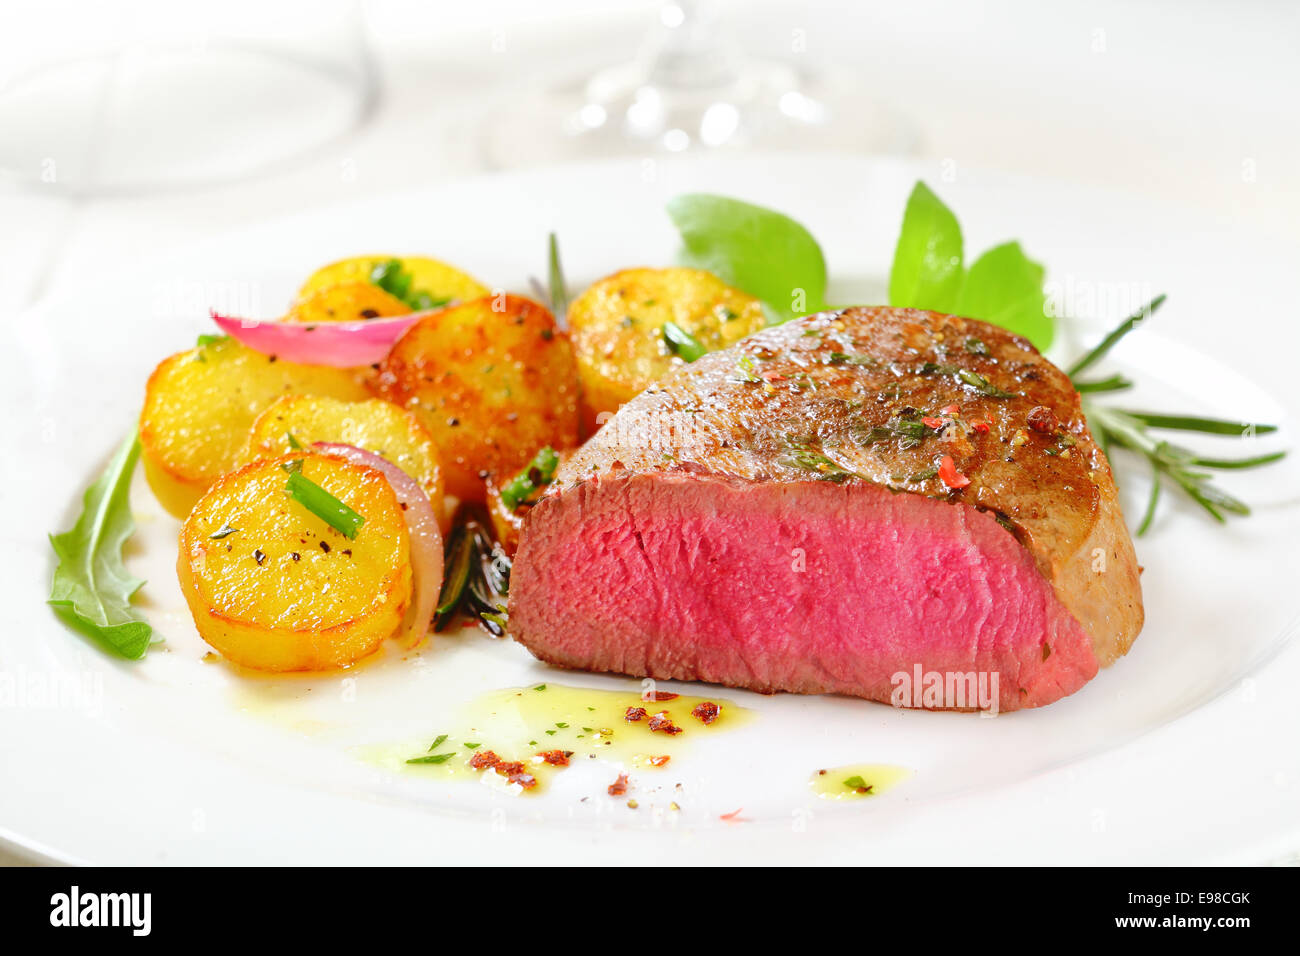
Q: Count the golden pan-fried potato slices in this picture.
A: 8